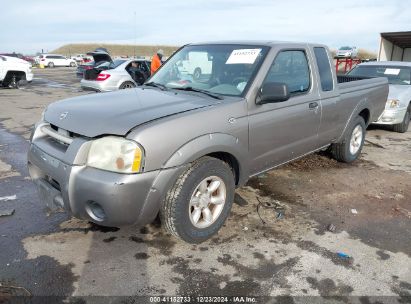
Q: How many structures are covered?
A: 1